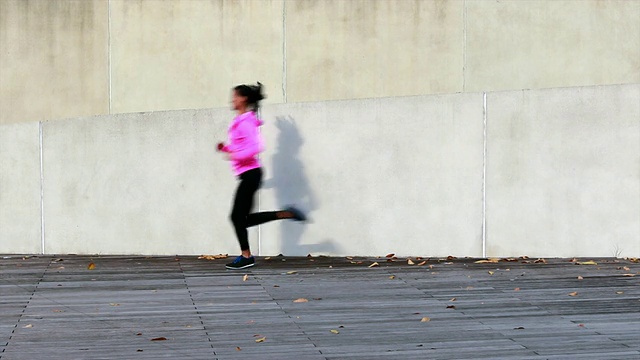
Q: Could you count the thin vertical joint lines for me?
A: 6